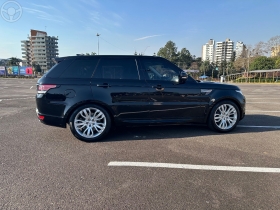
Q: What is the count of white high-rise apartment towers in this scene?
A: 3